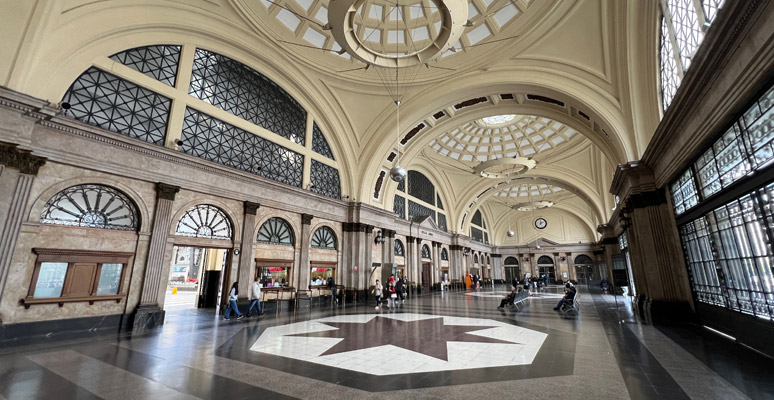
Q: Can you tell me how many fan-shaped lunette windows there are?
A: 13